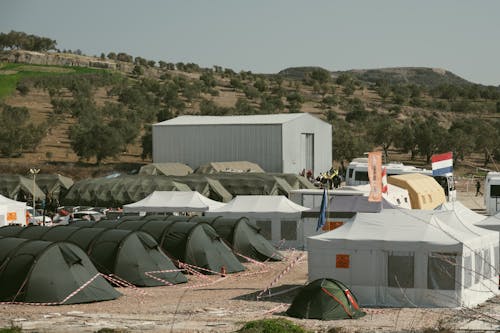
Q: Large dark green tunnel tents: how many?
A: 4